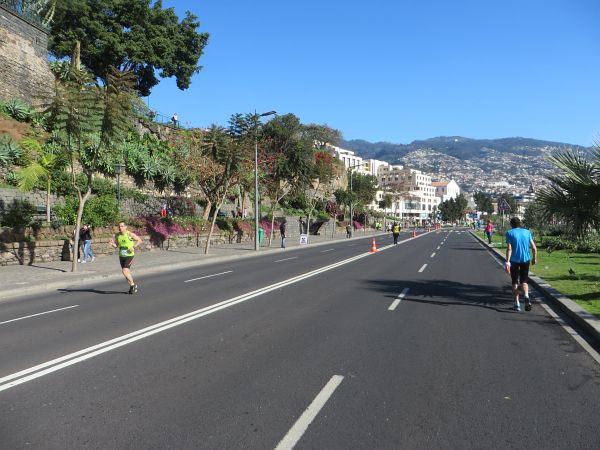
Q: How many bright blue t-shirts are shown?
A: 1